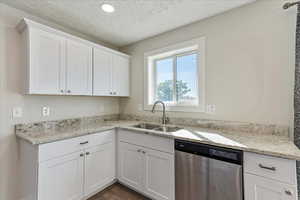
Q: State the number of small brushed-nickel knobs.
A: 9